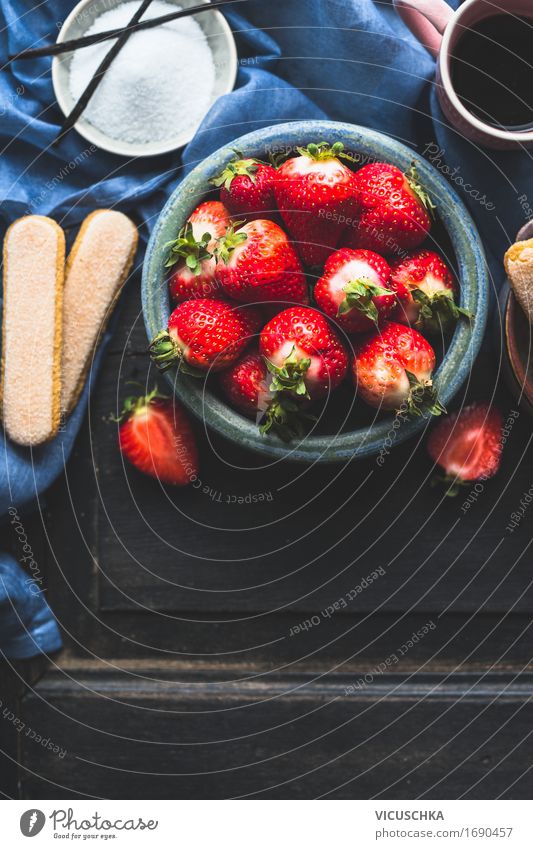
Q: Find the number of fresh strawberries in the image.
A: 13